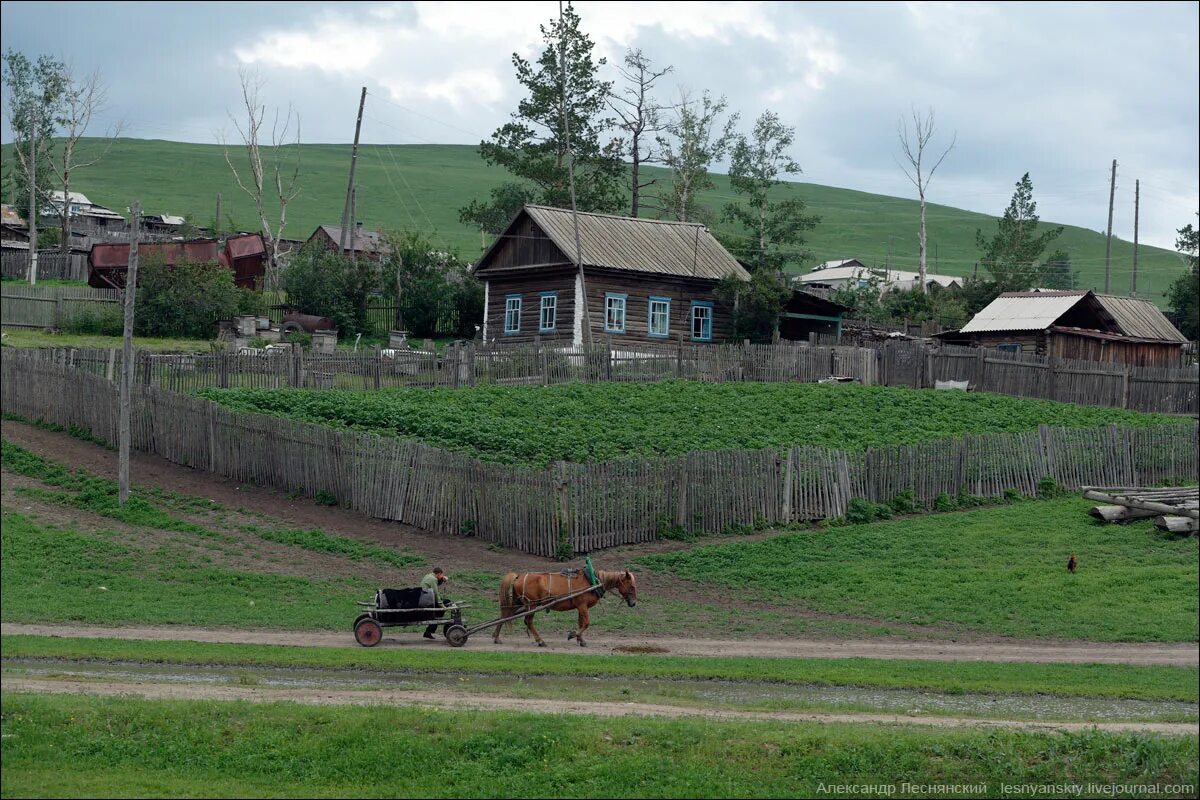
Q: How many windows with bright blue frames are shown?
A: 5